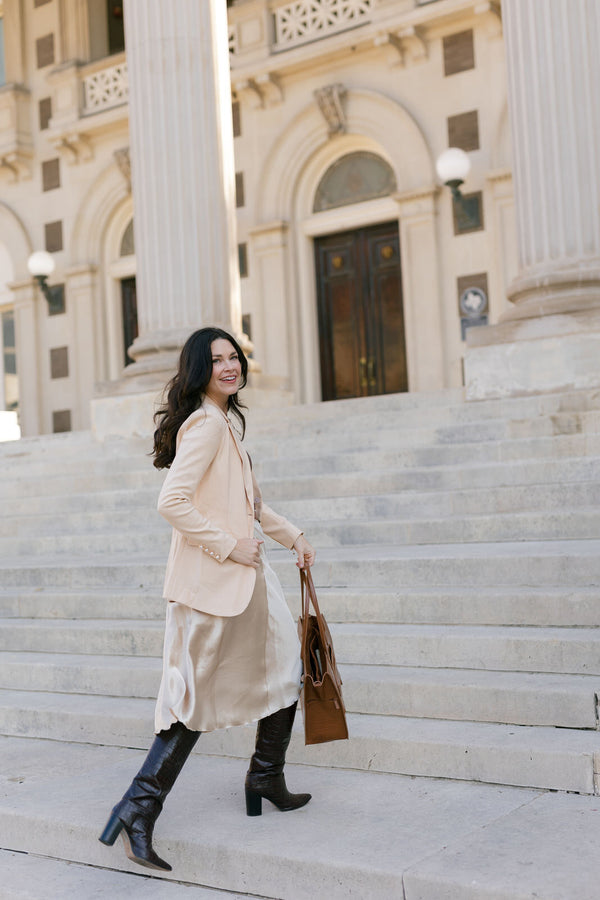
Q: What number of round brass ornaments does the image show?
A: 2